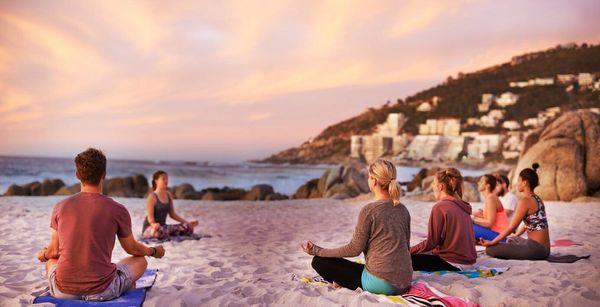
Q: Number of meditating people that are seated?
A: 7